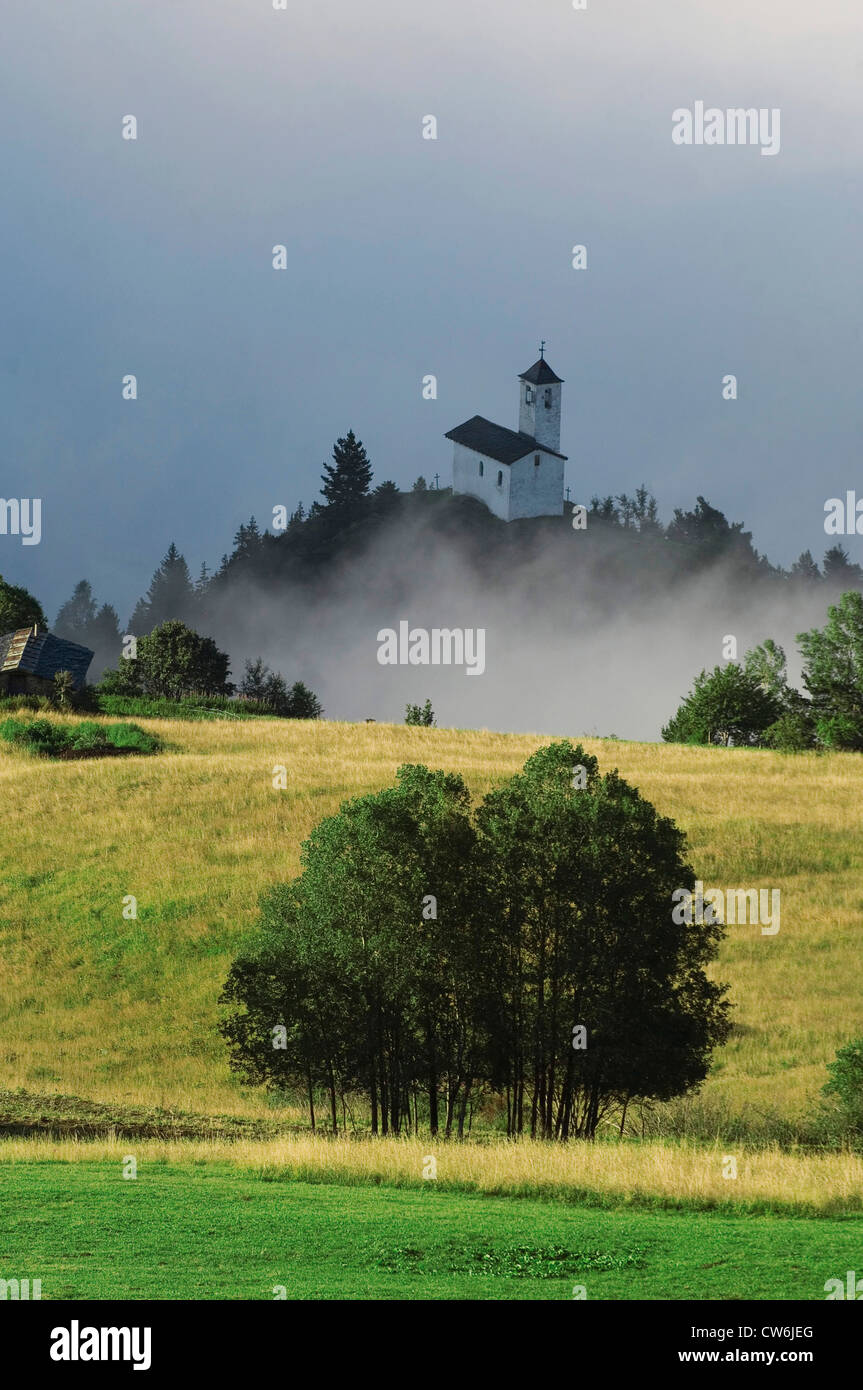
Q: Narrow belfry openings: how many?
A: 2